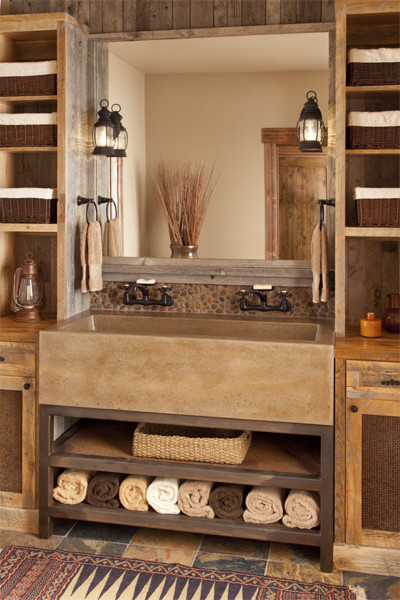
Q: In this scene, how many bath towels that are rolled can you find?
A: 8